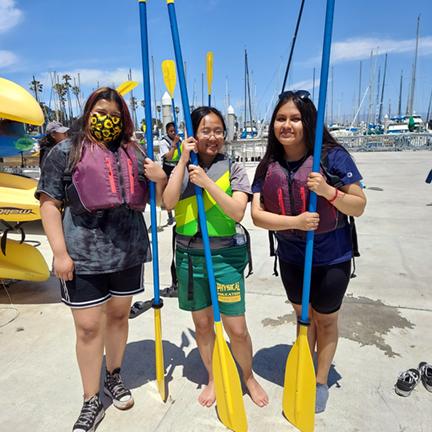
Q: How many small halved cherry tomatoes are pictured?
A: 0